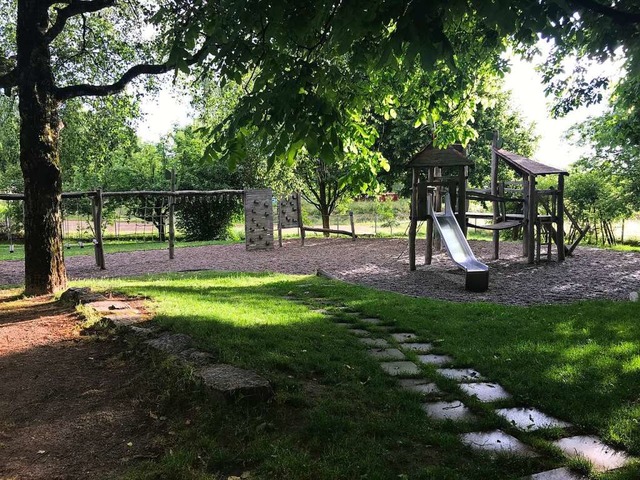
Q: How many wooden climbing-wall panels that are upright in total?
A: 2